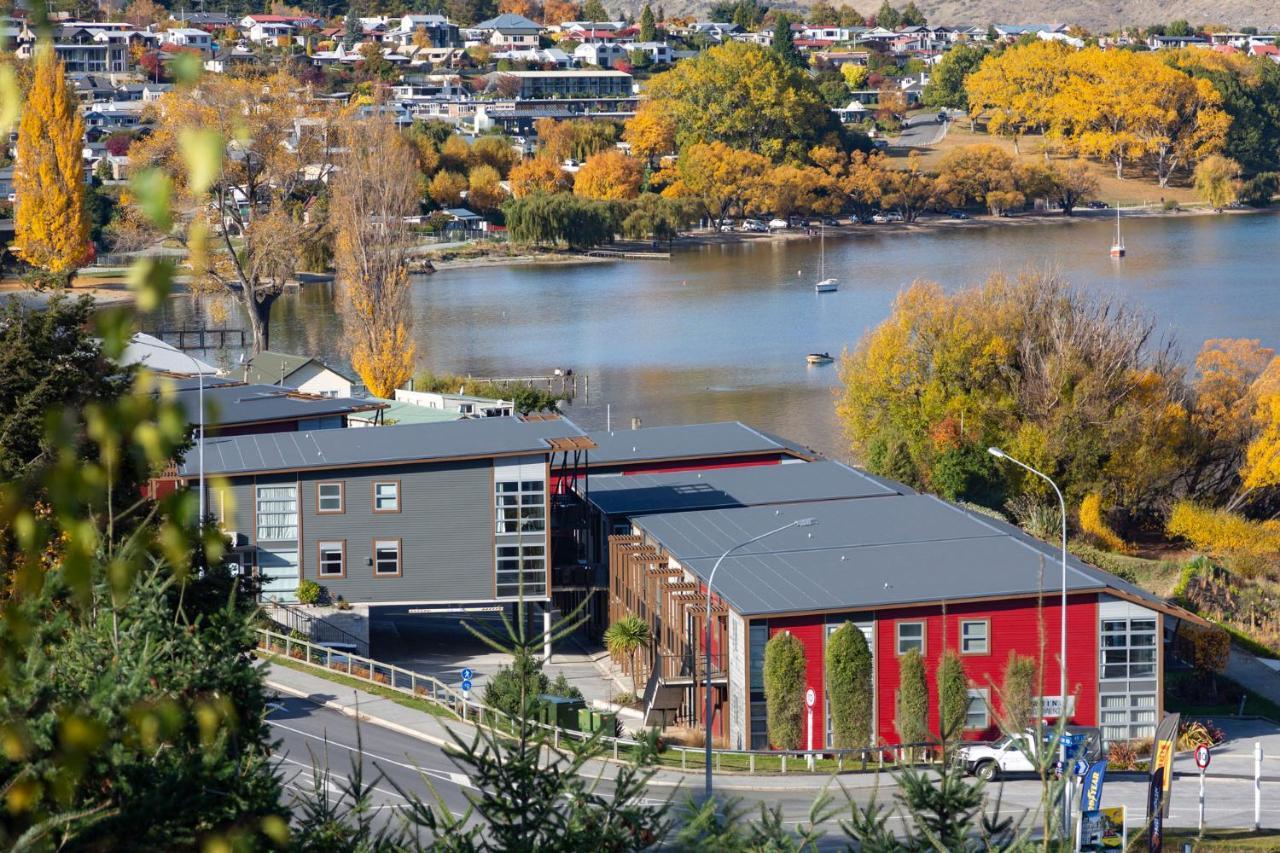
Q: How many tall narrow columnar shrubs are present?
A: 5